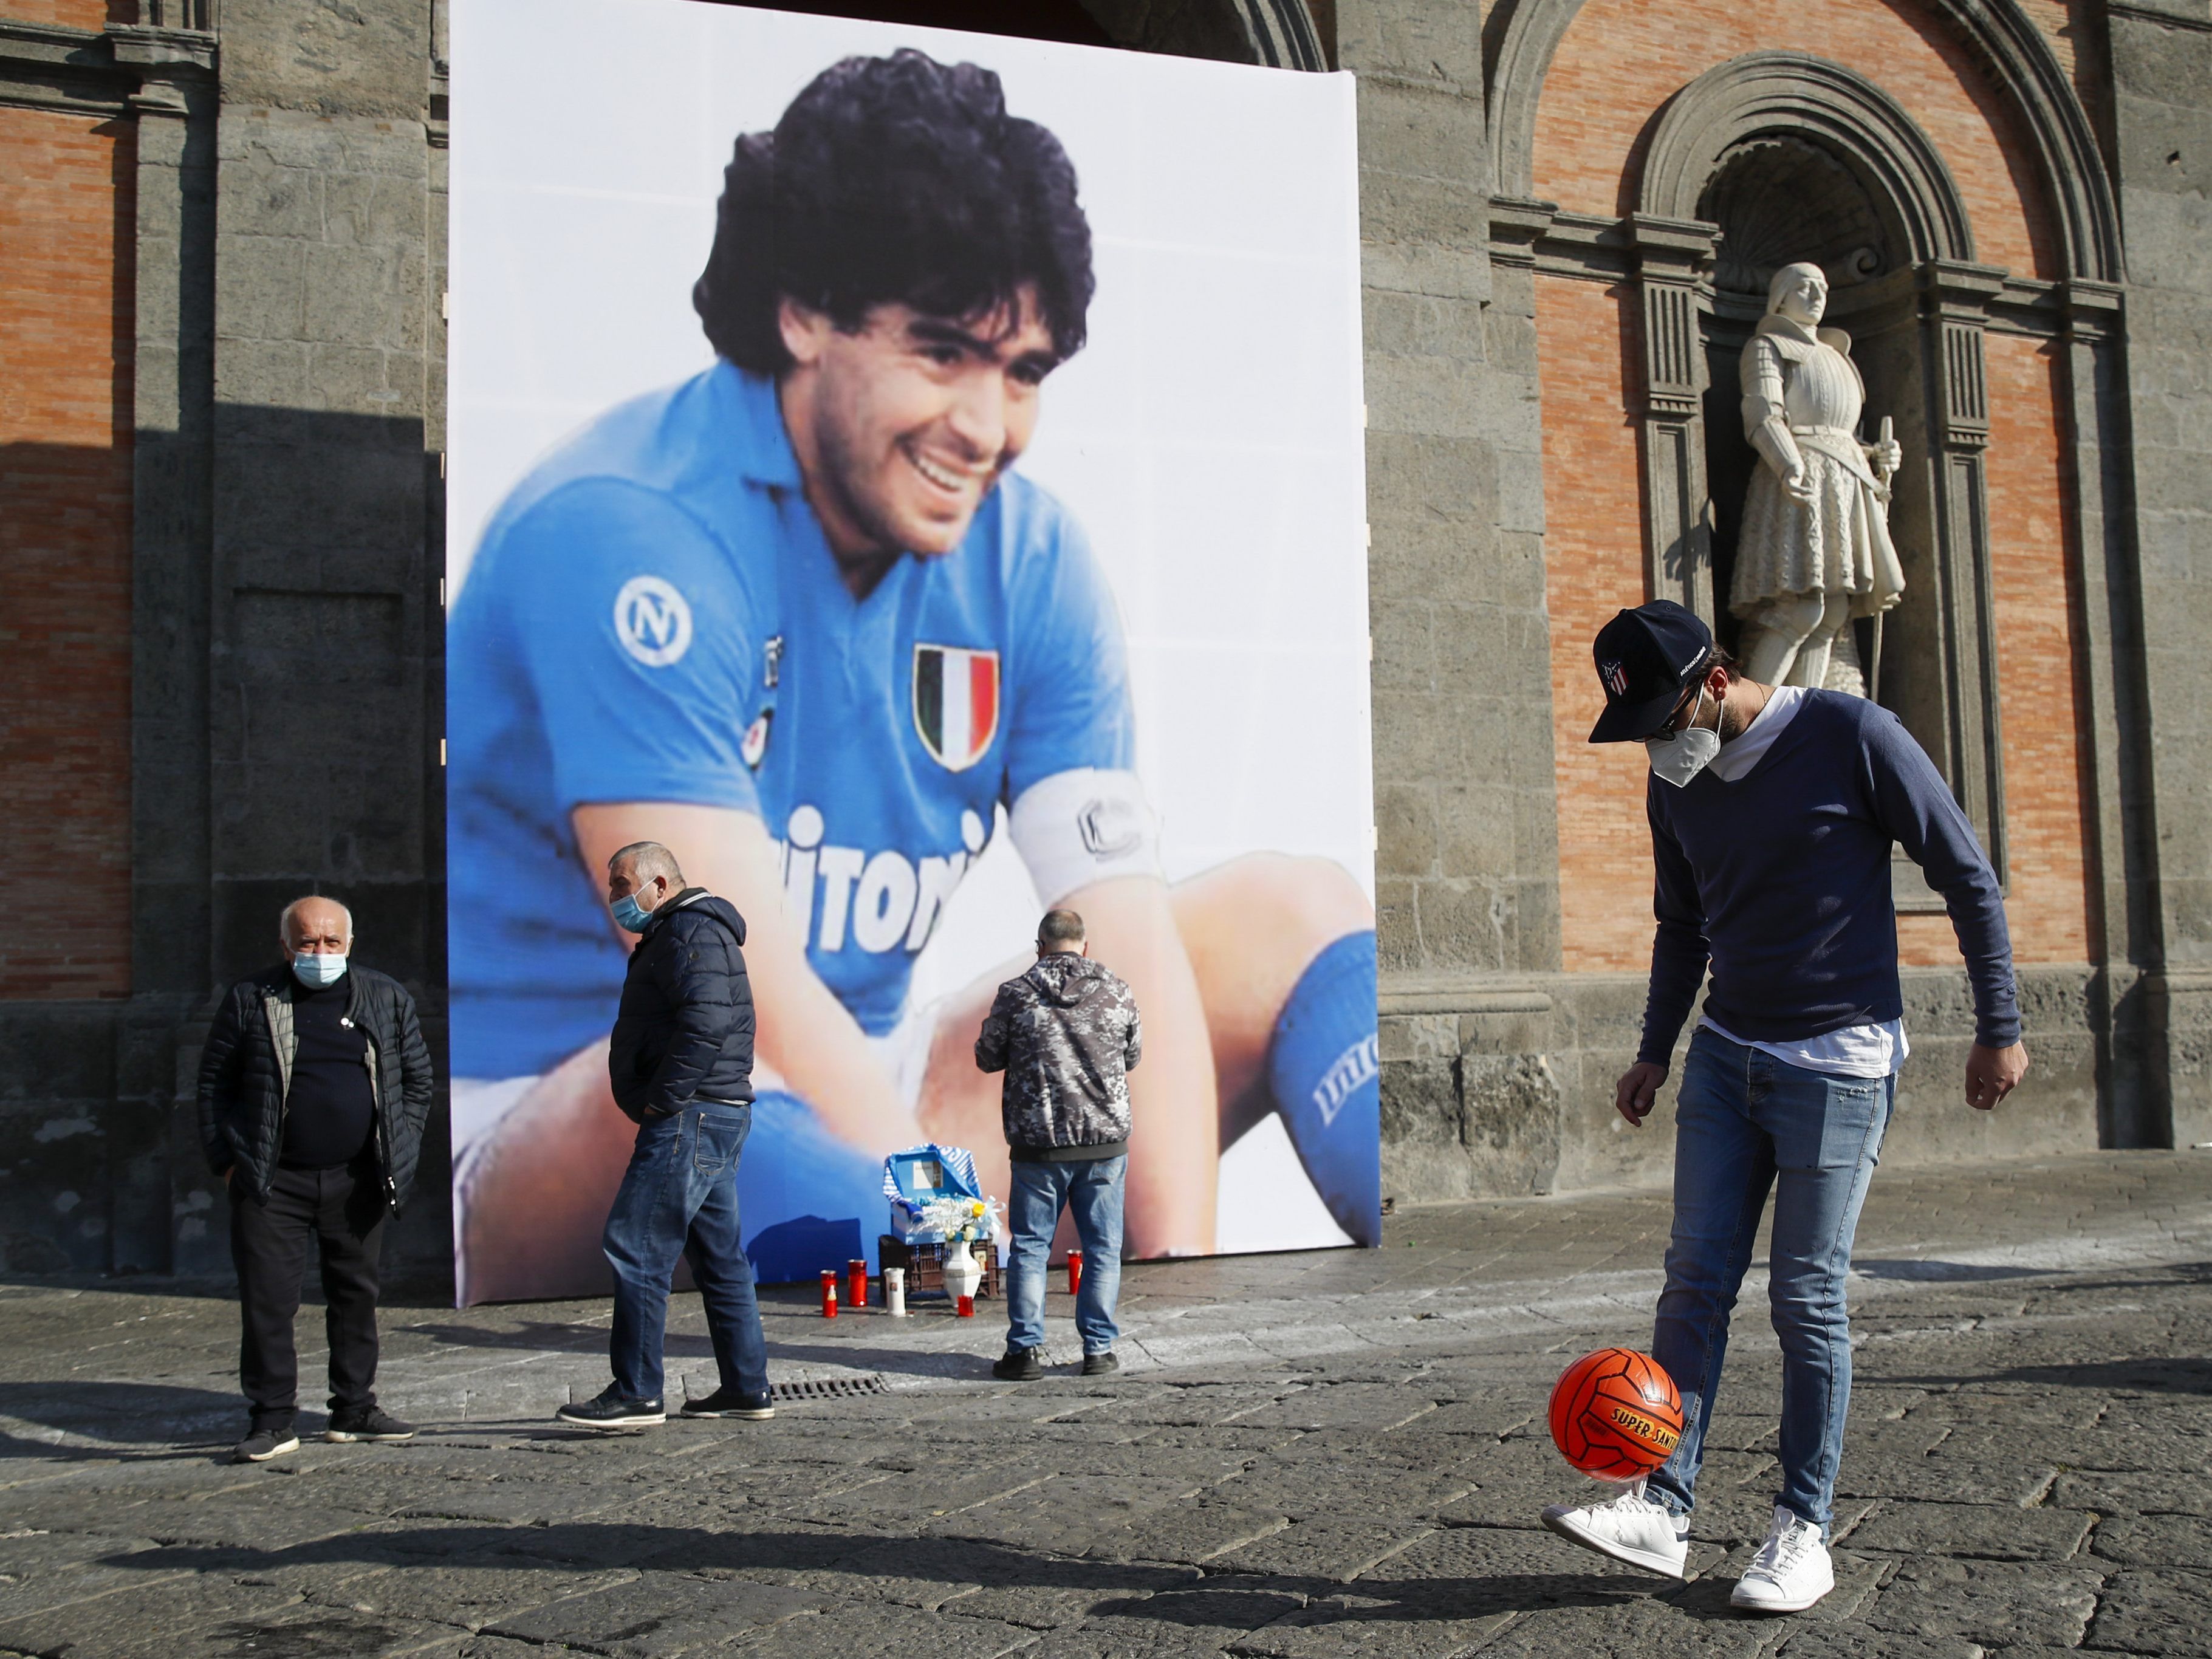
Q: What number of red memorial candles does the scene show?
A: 4